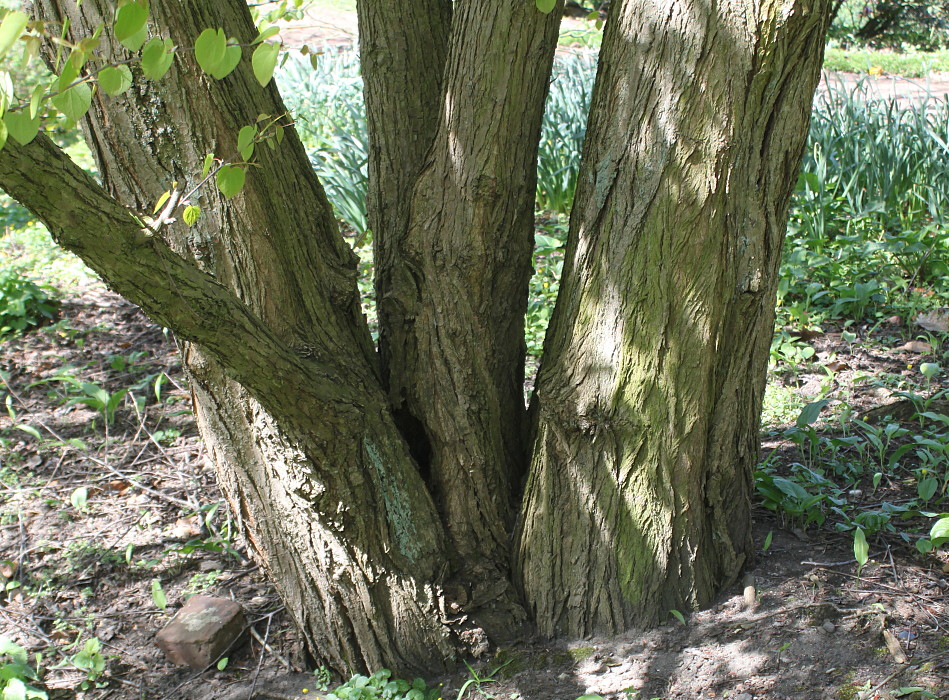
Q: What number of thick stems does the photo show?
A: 5